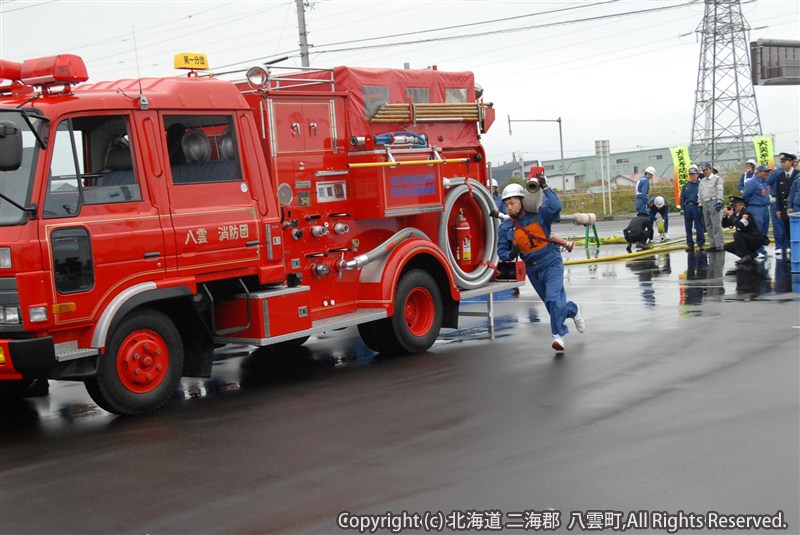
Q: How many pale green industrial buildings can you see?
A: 1